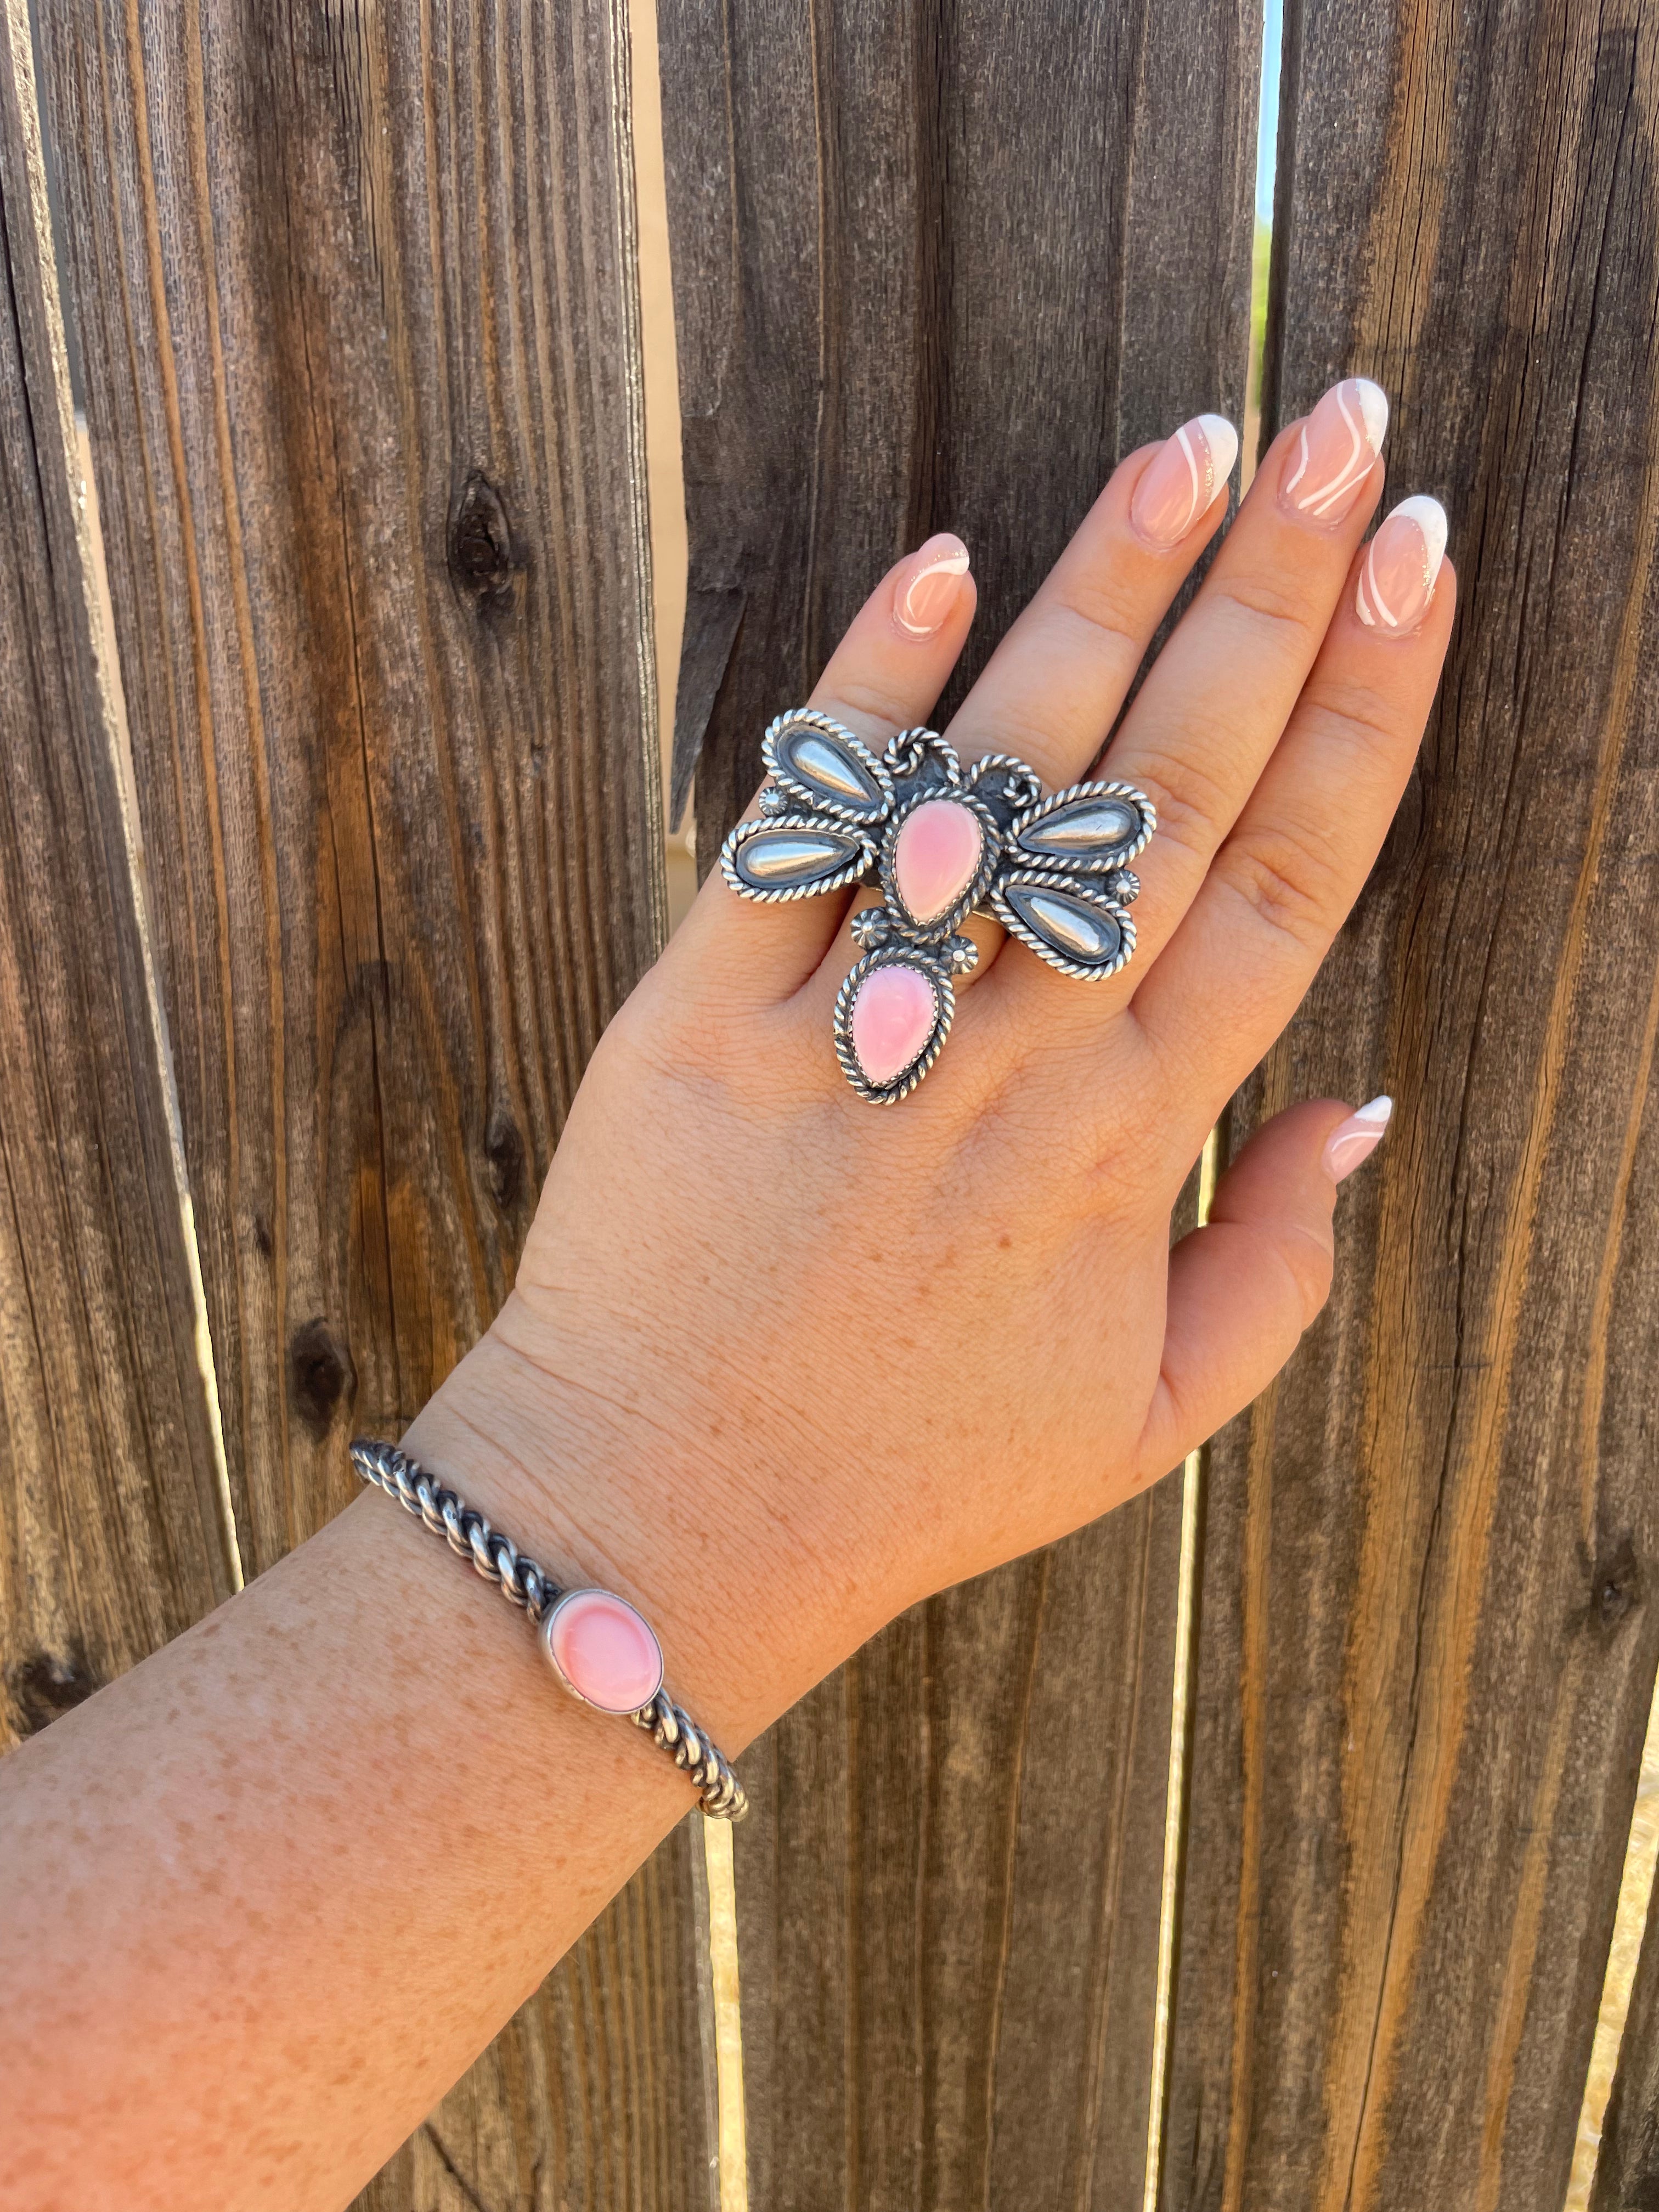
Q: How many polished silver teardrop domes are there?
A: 4